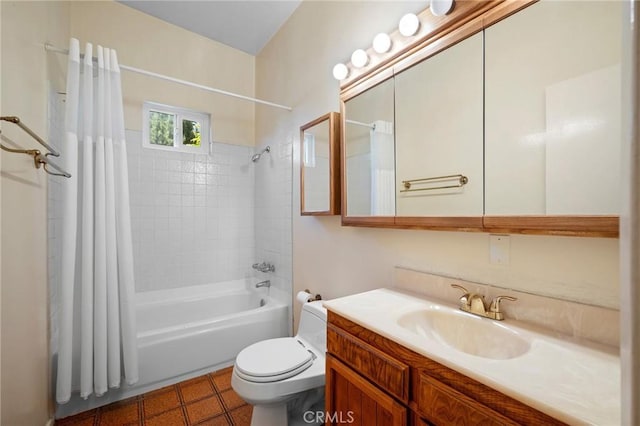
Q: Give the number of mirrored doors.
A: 4